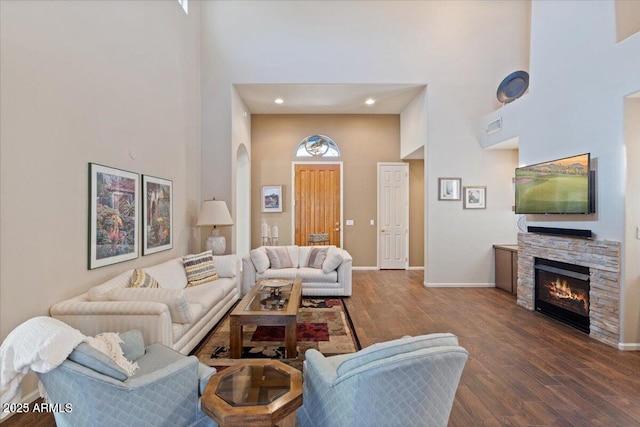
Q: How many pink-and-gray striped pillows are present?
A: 2